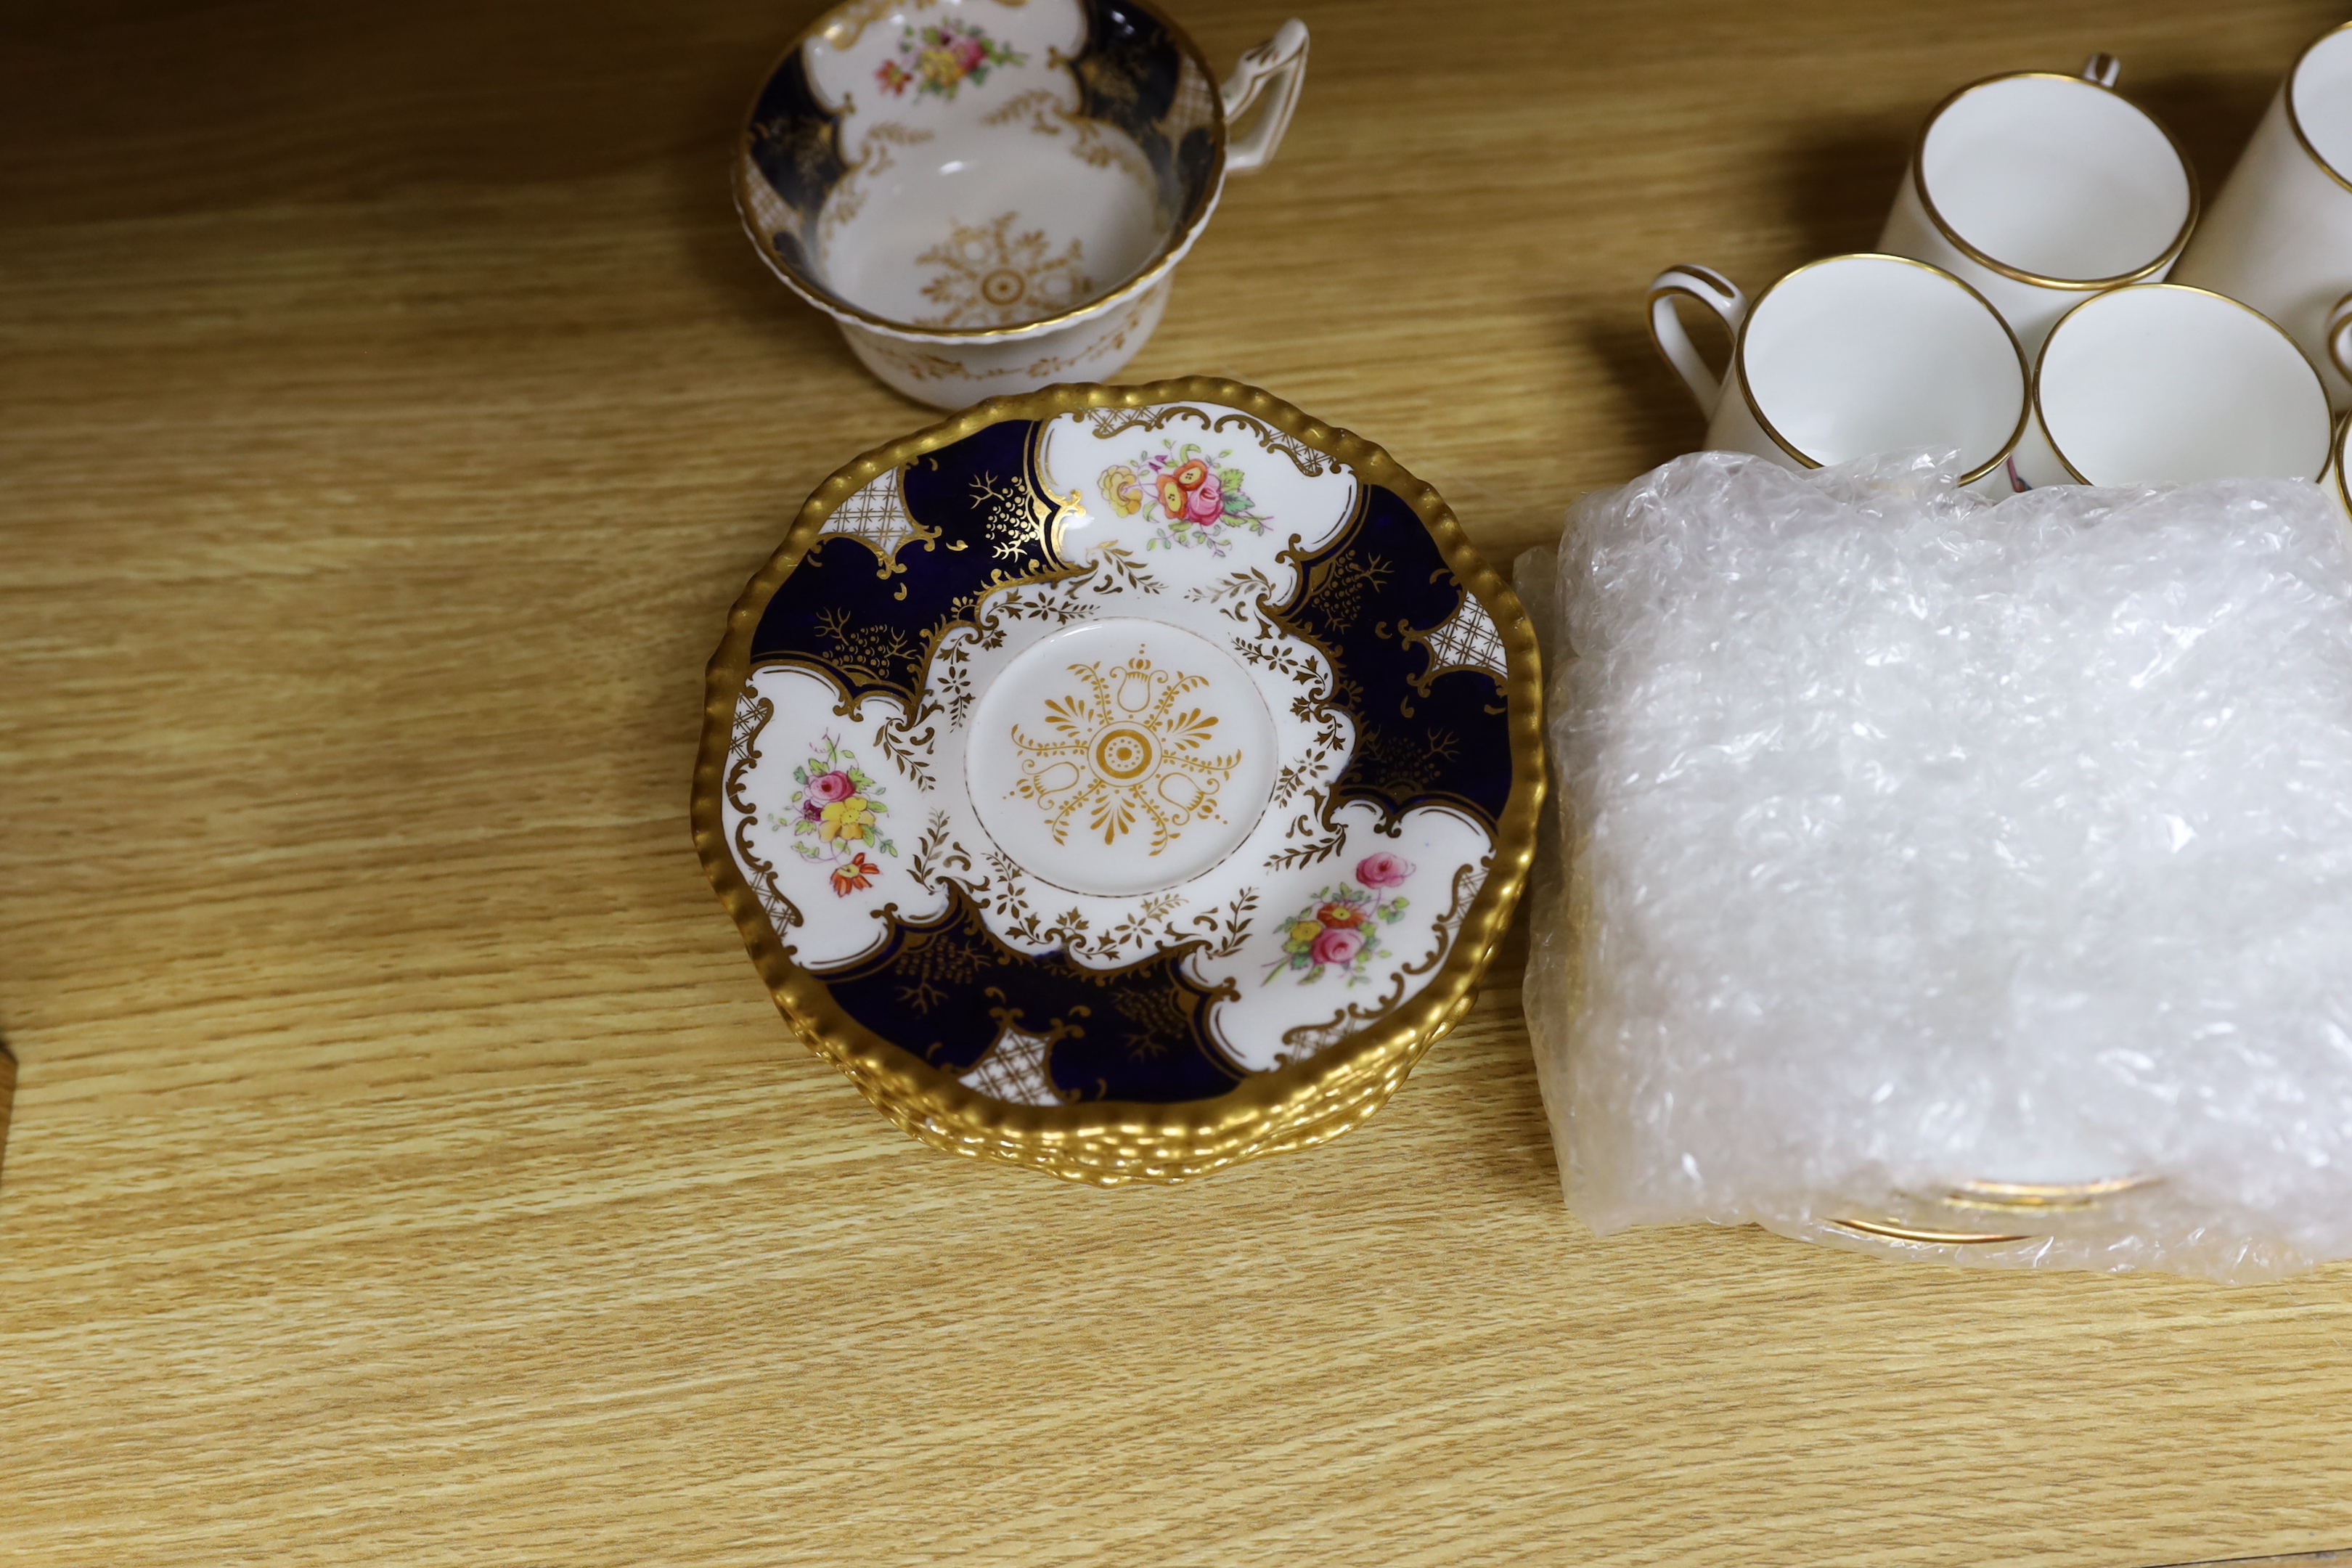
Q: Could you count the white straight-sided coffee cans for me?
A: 5